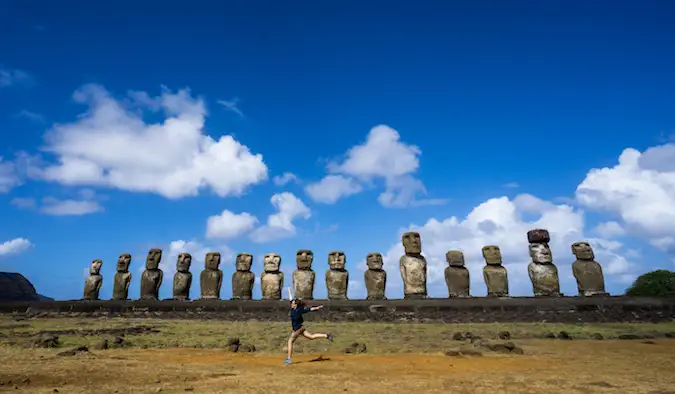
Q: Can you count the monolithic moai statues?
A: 15